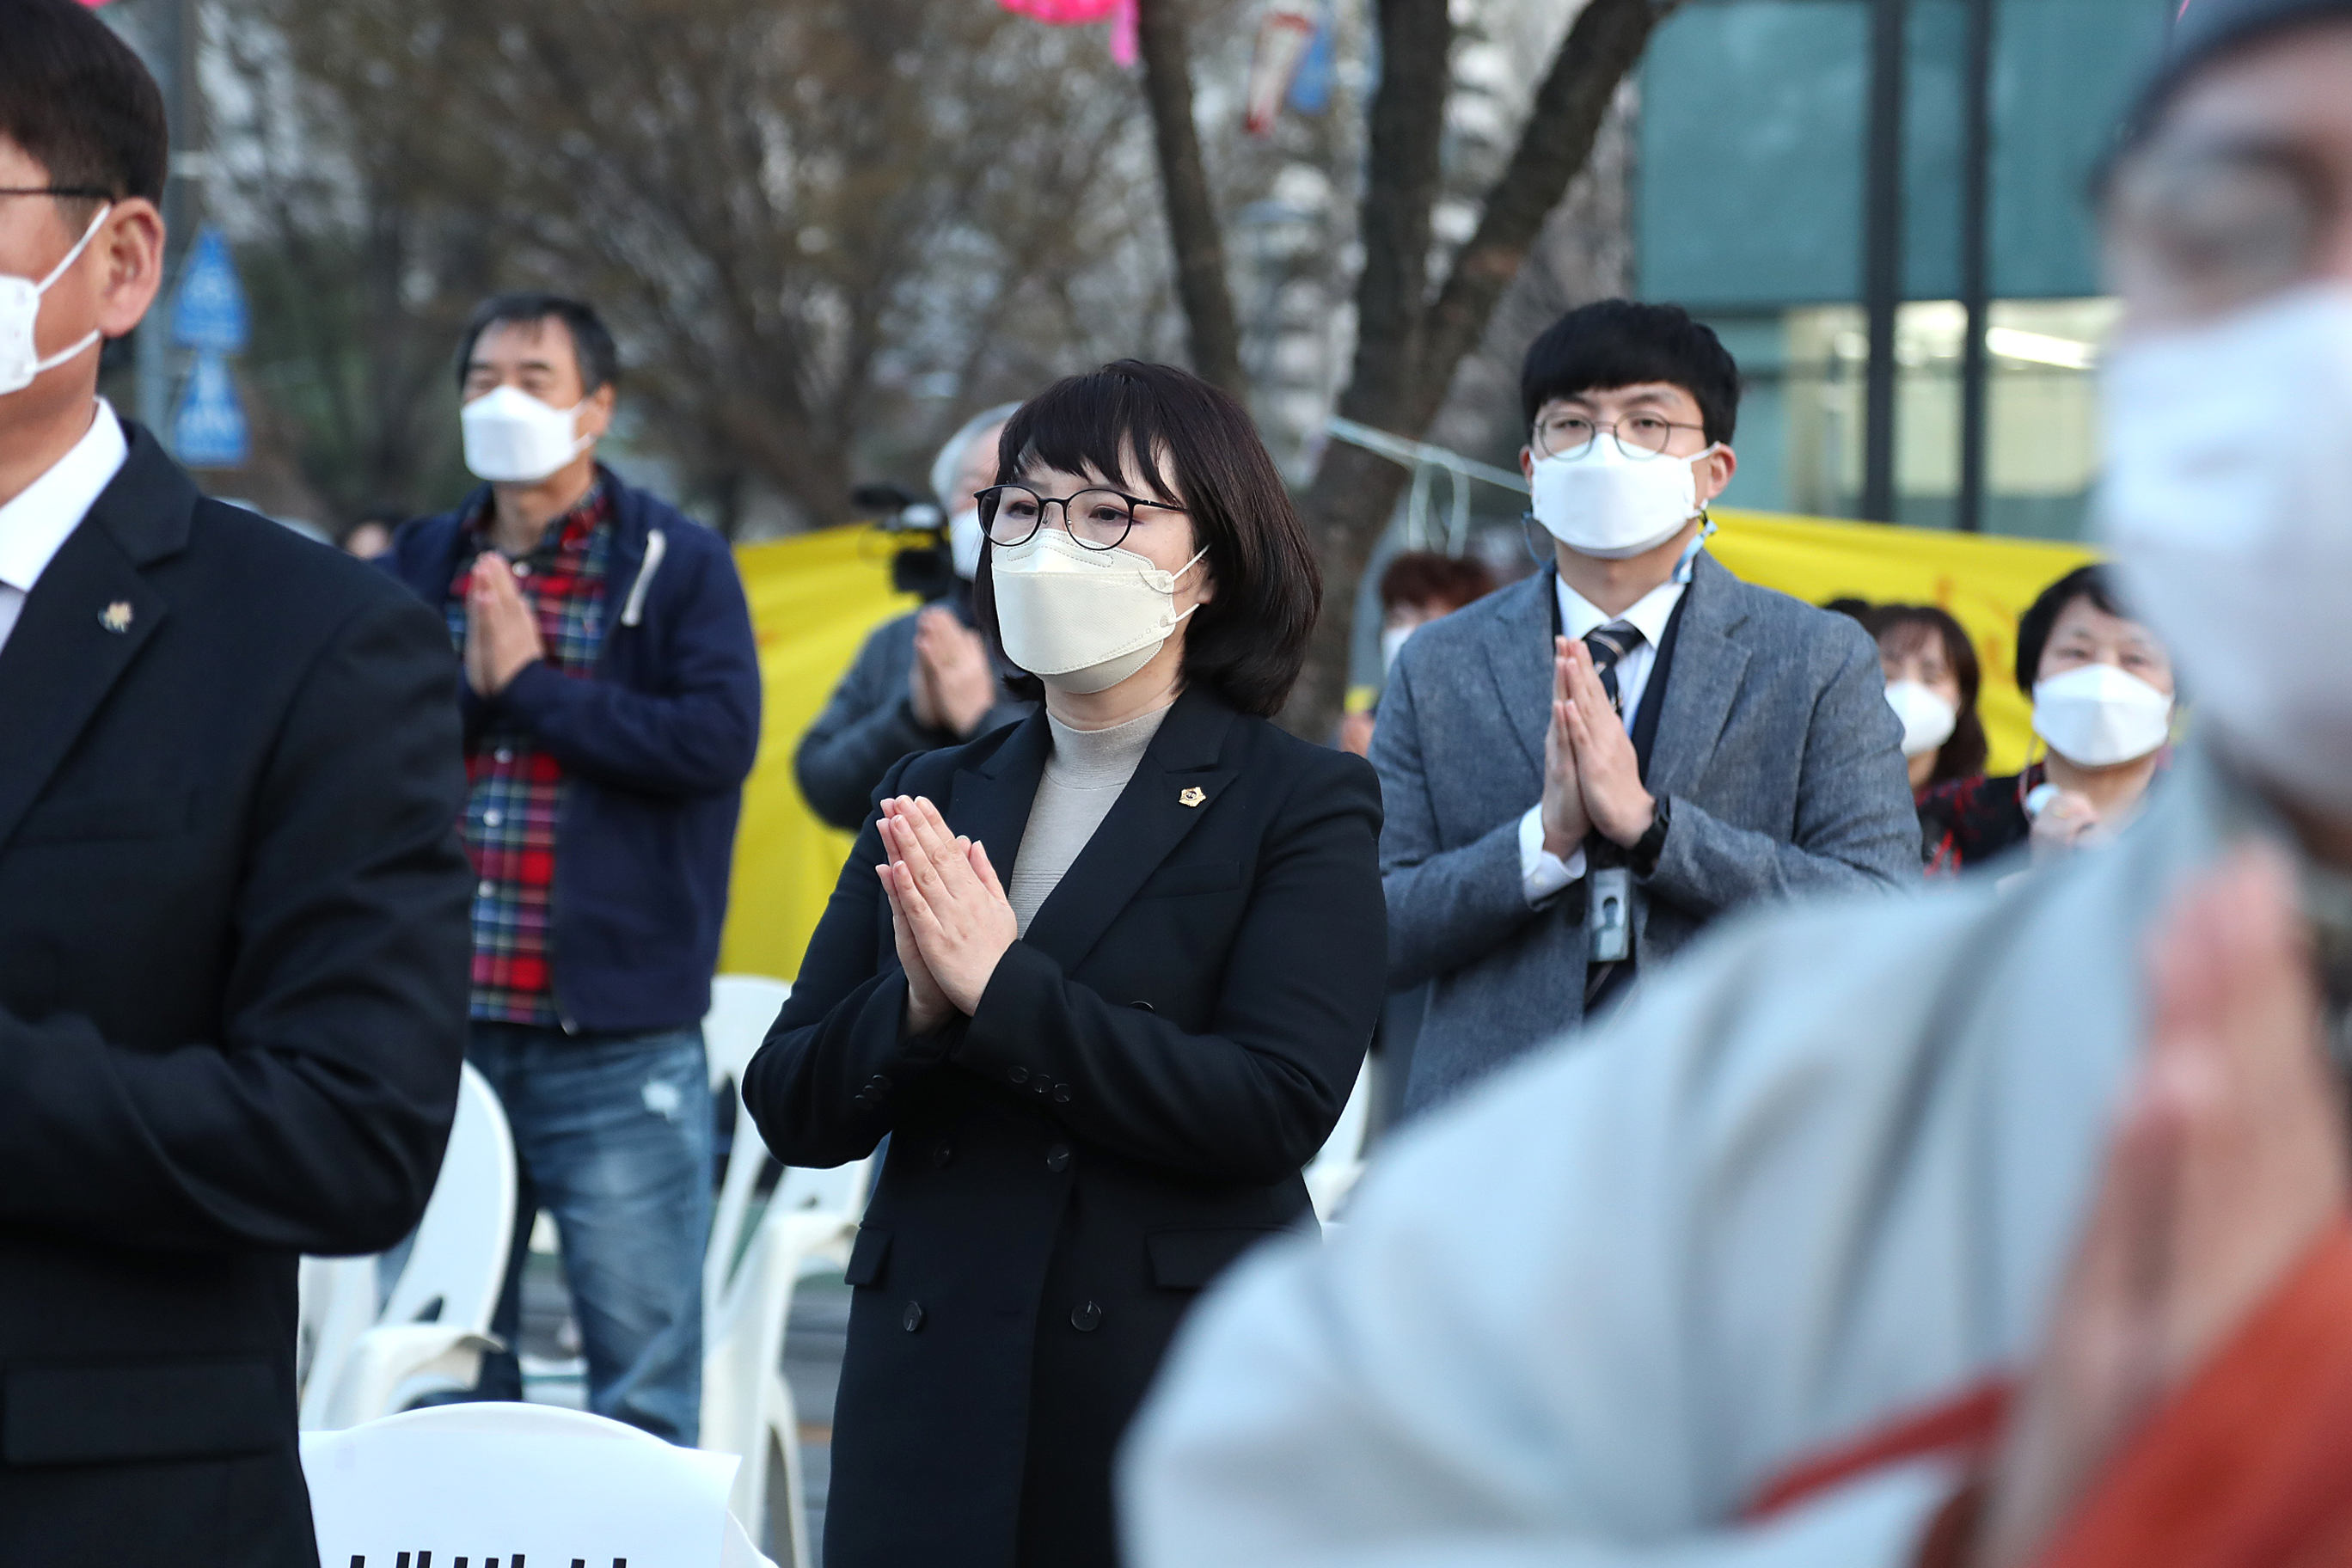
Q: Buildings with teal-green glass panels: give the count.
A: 1